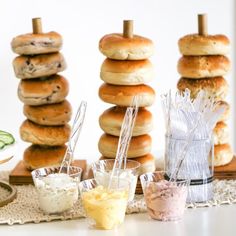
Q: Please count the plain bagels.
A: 6